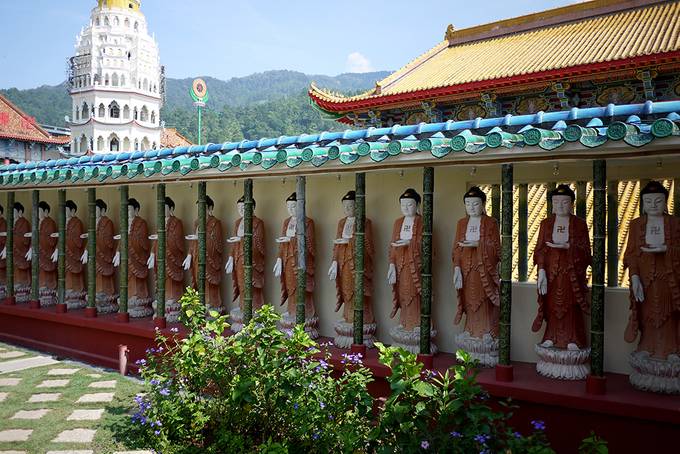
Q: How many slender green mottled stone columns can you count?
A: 13